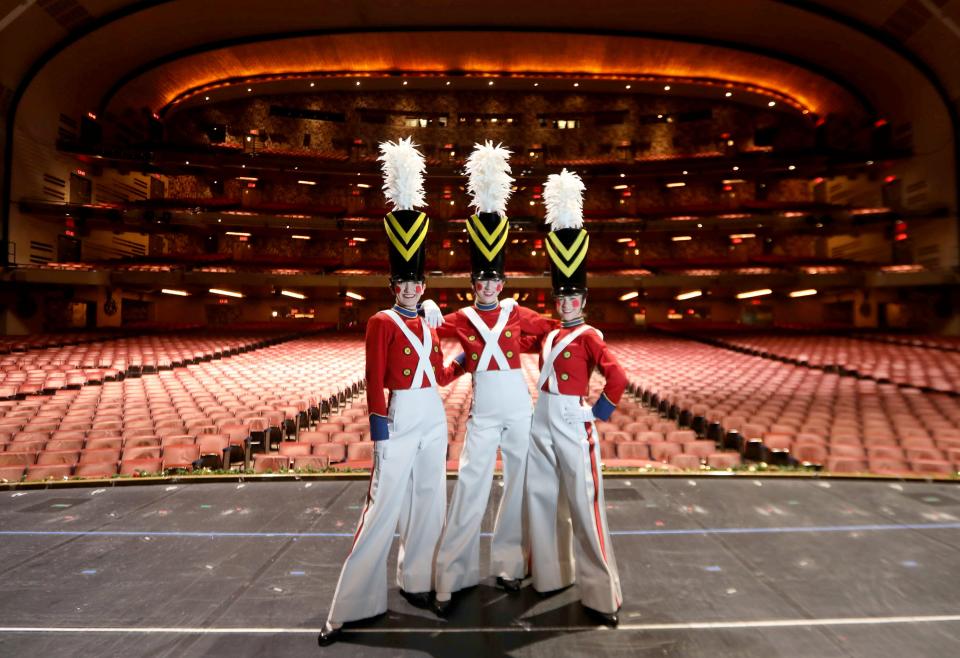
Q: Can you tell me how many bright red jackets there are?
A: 3